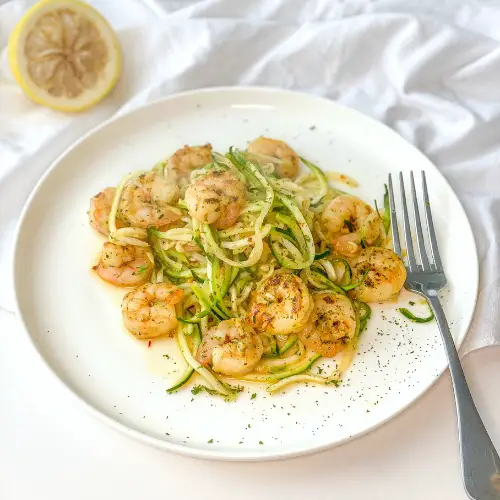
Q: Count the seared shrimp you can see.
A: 12